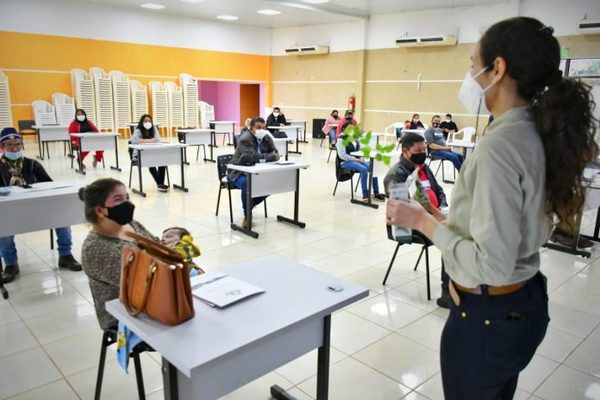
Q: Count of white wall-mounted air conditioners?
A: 3